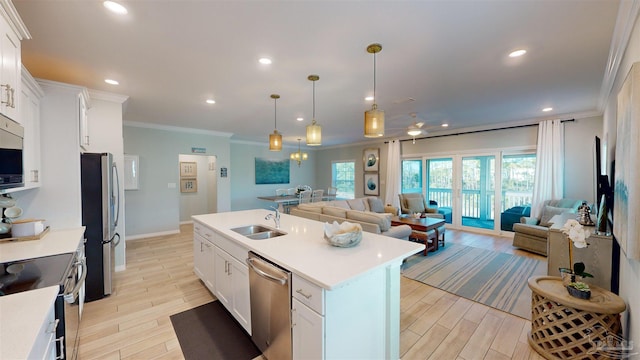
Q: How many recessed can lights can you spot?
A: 9